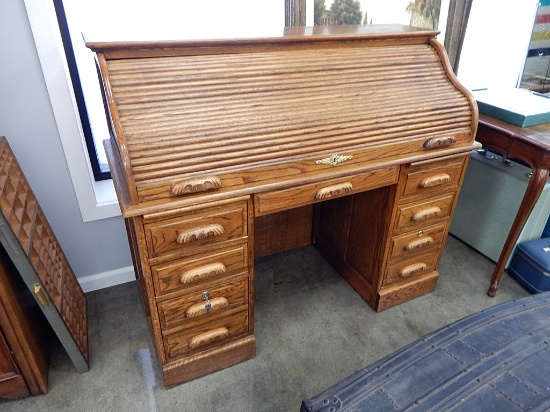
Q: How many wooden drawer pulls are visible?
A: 11